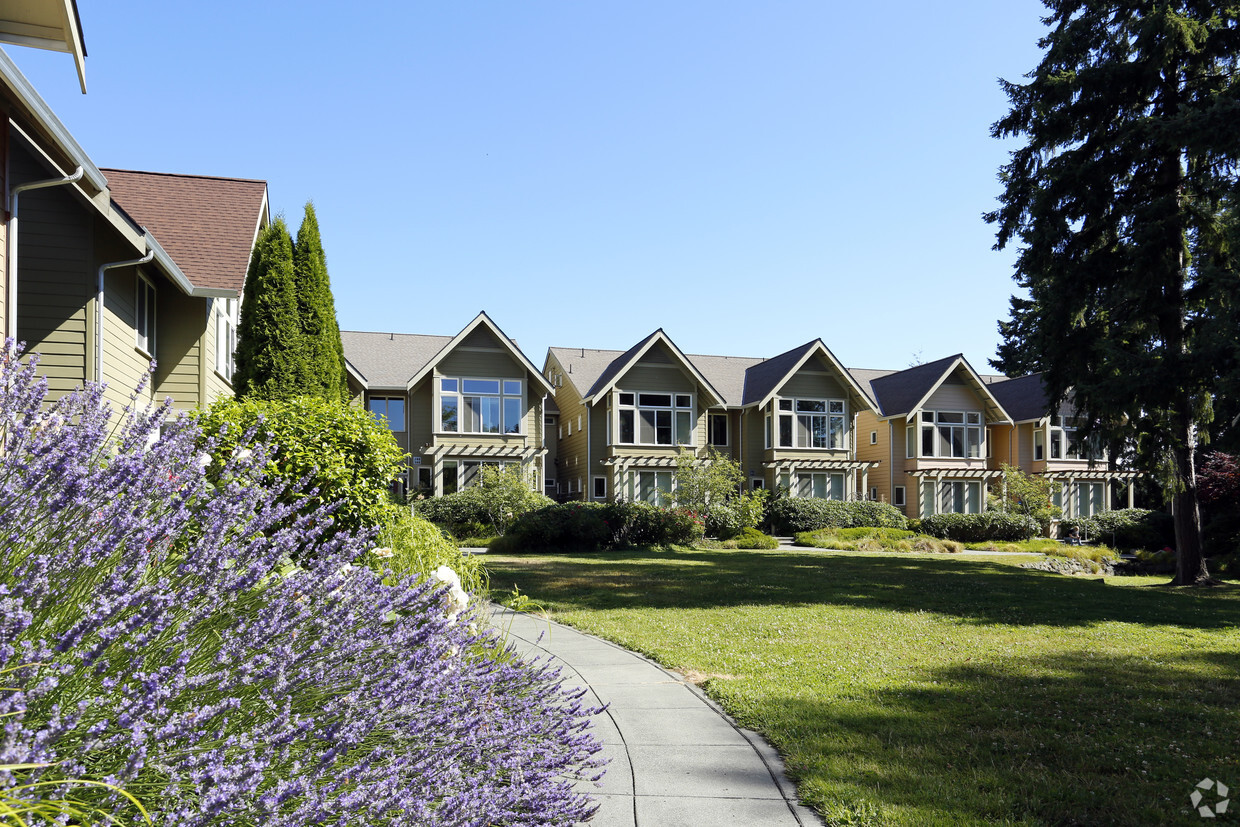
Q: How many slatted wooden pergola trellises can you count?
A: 5